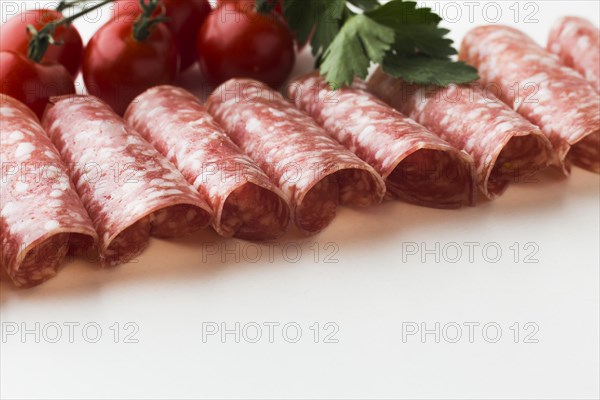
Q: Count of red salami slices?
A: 8